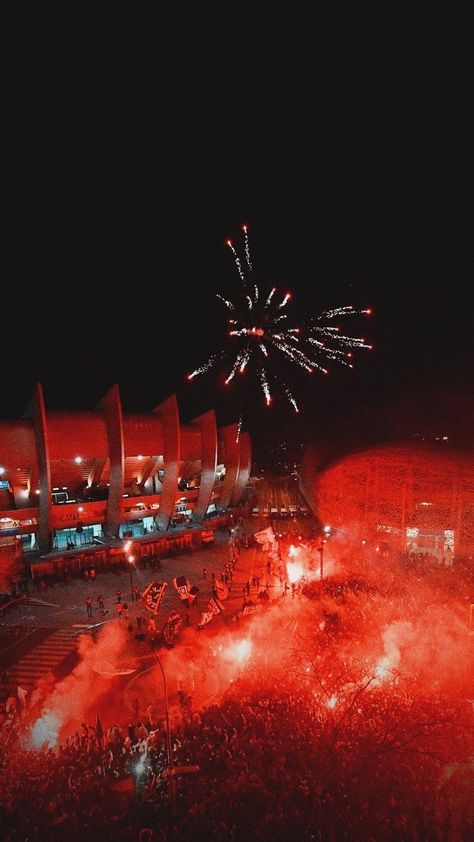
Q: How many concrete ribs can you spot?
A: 6